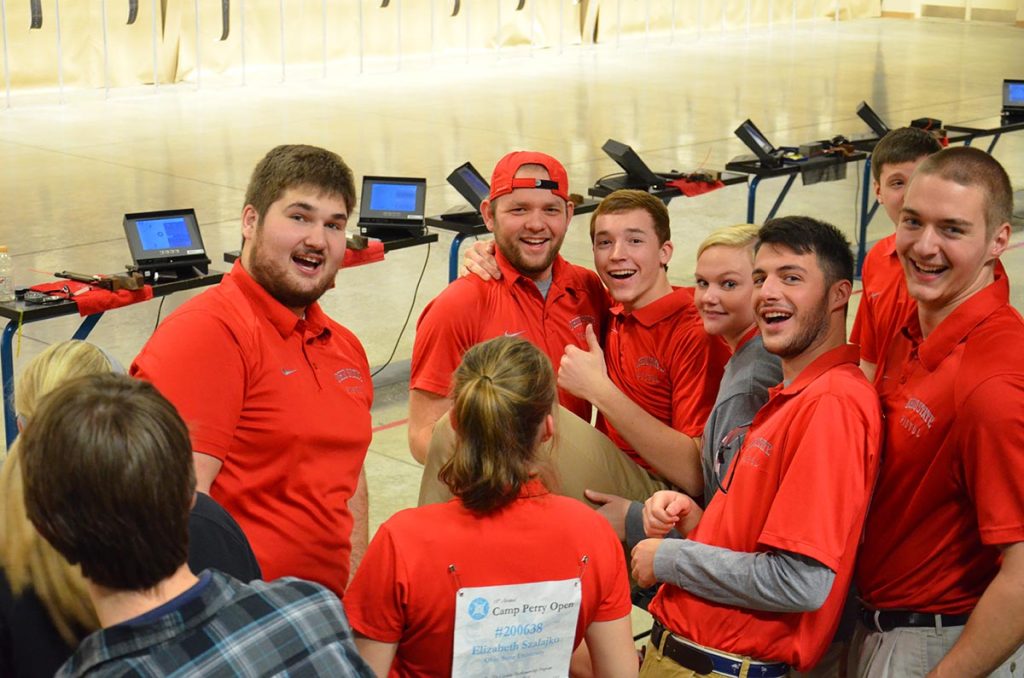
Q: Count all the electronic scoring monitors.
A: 7